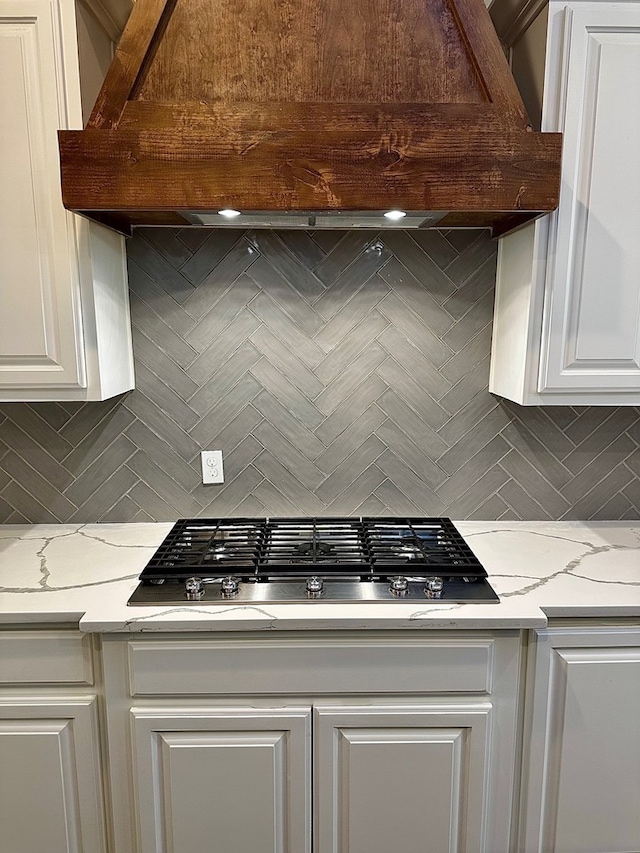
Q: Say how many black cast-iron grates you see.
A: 3